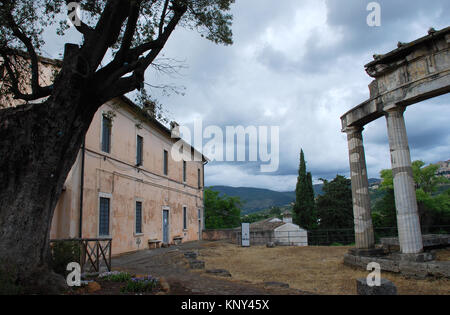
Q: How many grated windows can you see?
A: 3